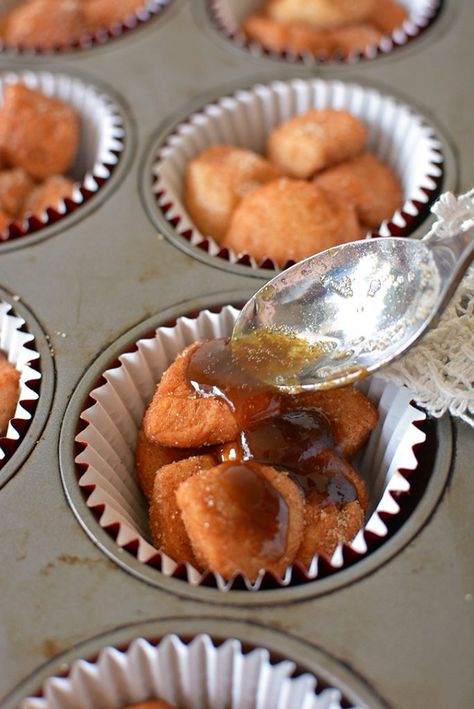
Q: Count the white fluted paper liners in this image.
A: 7